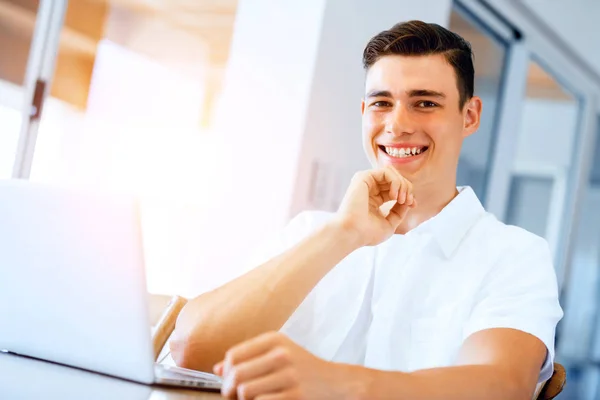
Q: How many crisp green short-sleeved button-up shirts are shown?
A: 0